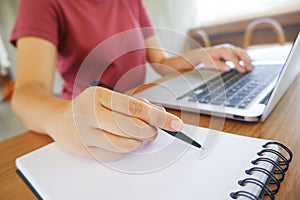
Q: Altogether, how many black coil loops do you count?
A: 6